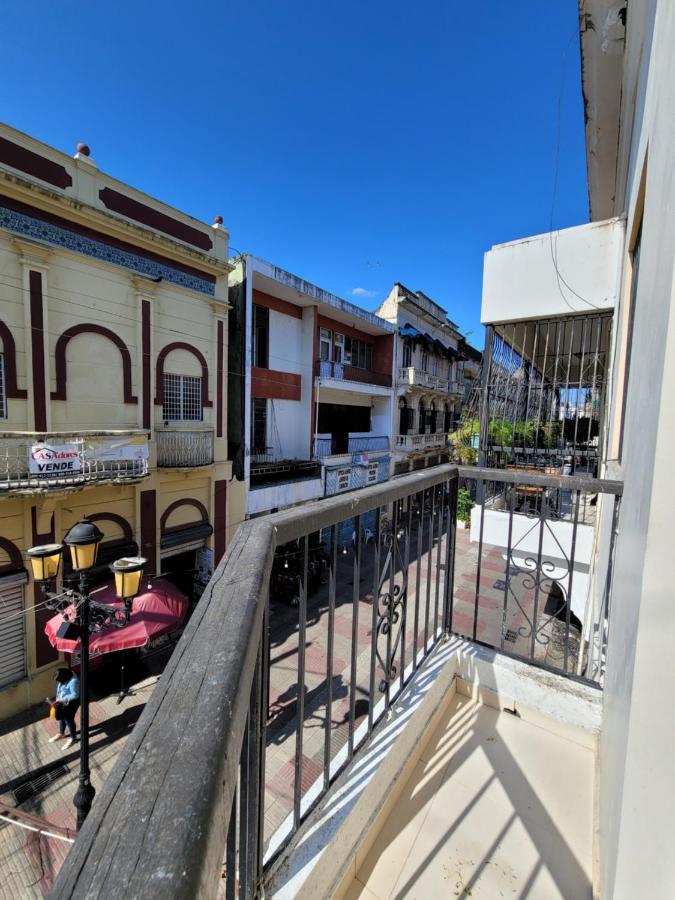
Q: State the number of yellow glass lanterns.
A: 3